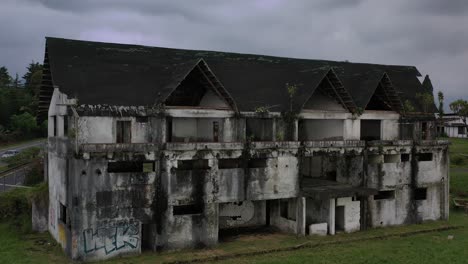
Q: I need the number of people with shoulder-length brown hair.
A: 0